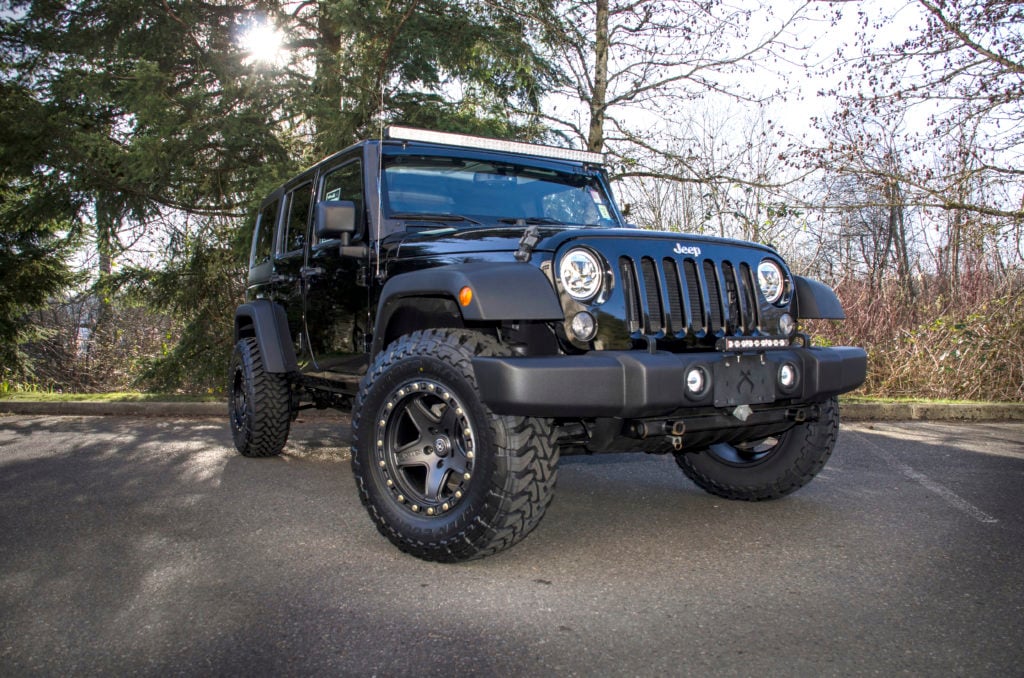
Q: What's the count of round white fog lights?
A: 2